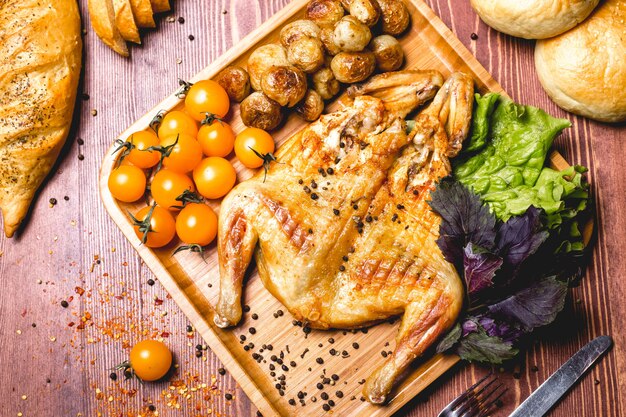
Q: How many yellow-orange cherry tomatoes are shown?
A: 12